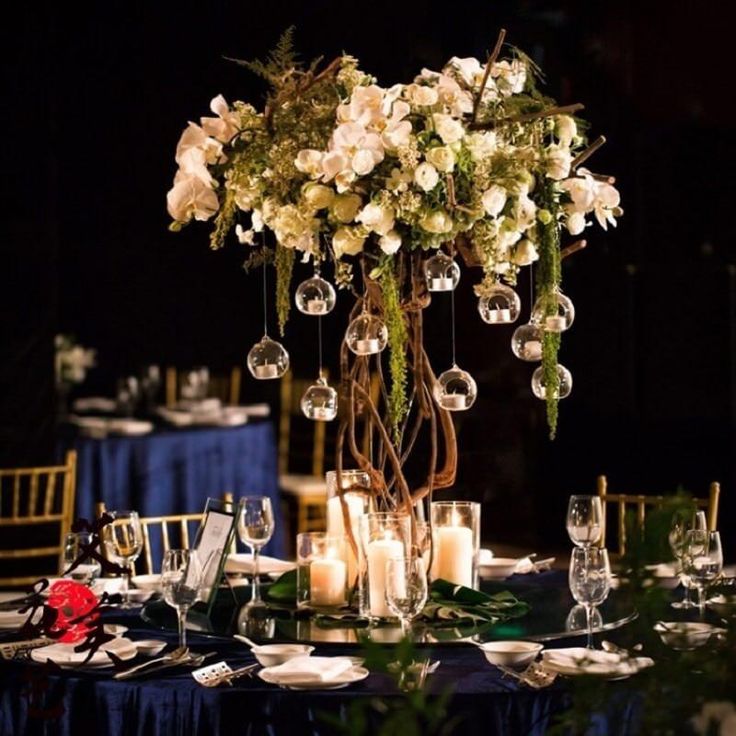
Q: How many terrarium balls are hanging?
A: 10